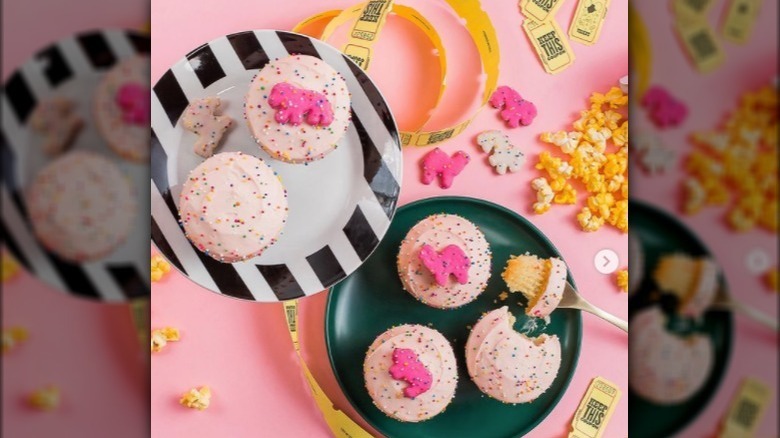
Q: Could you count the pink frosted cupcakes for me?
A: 5